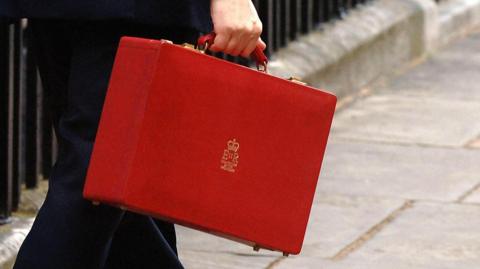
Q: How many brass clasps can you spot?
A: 2